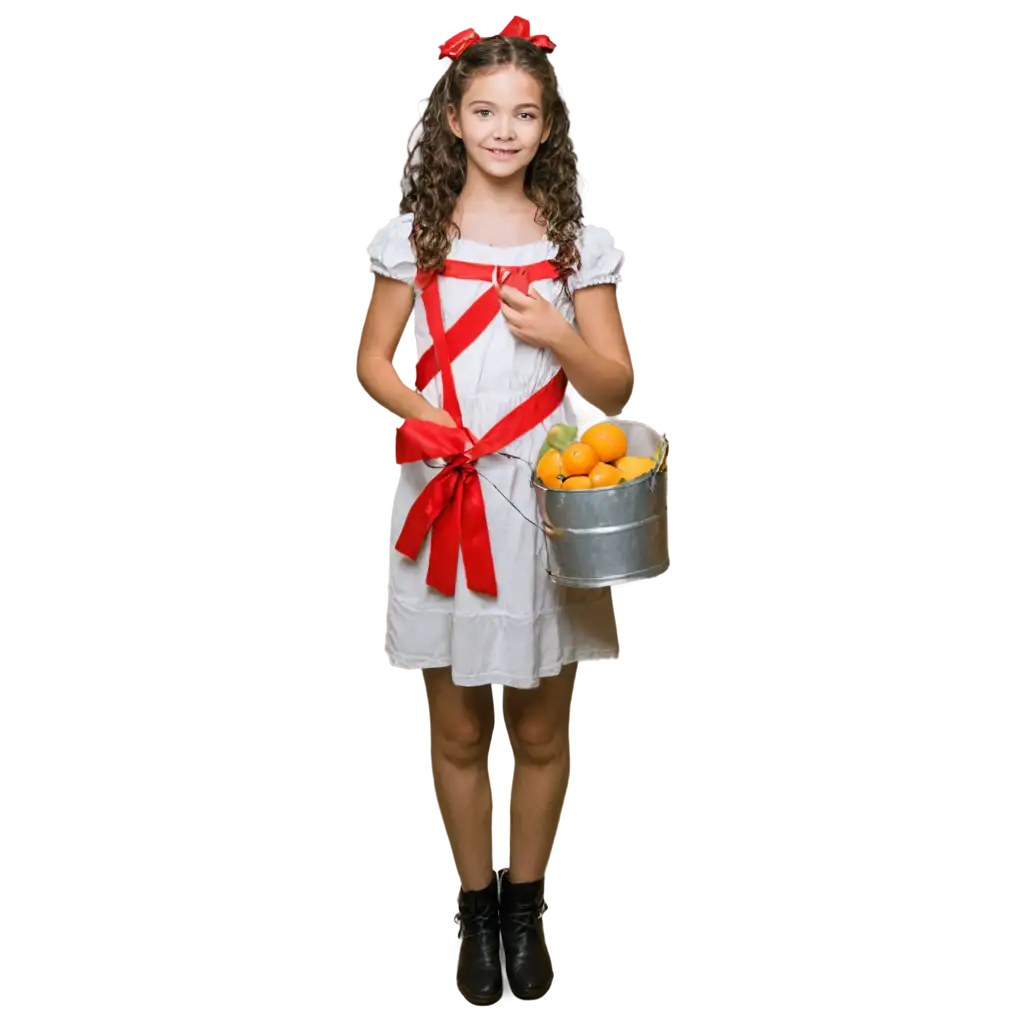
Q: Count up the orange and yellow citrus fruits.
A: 6